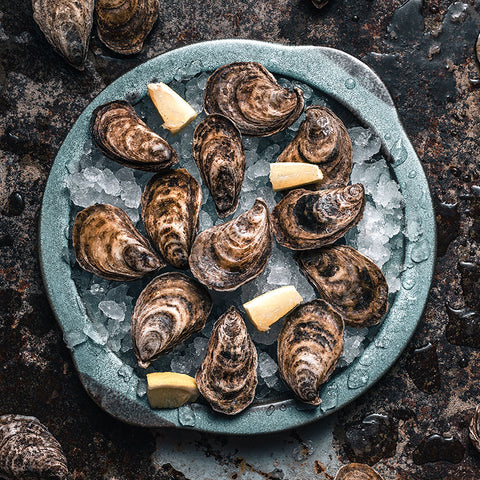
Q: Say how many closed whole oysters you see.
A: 12